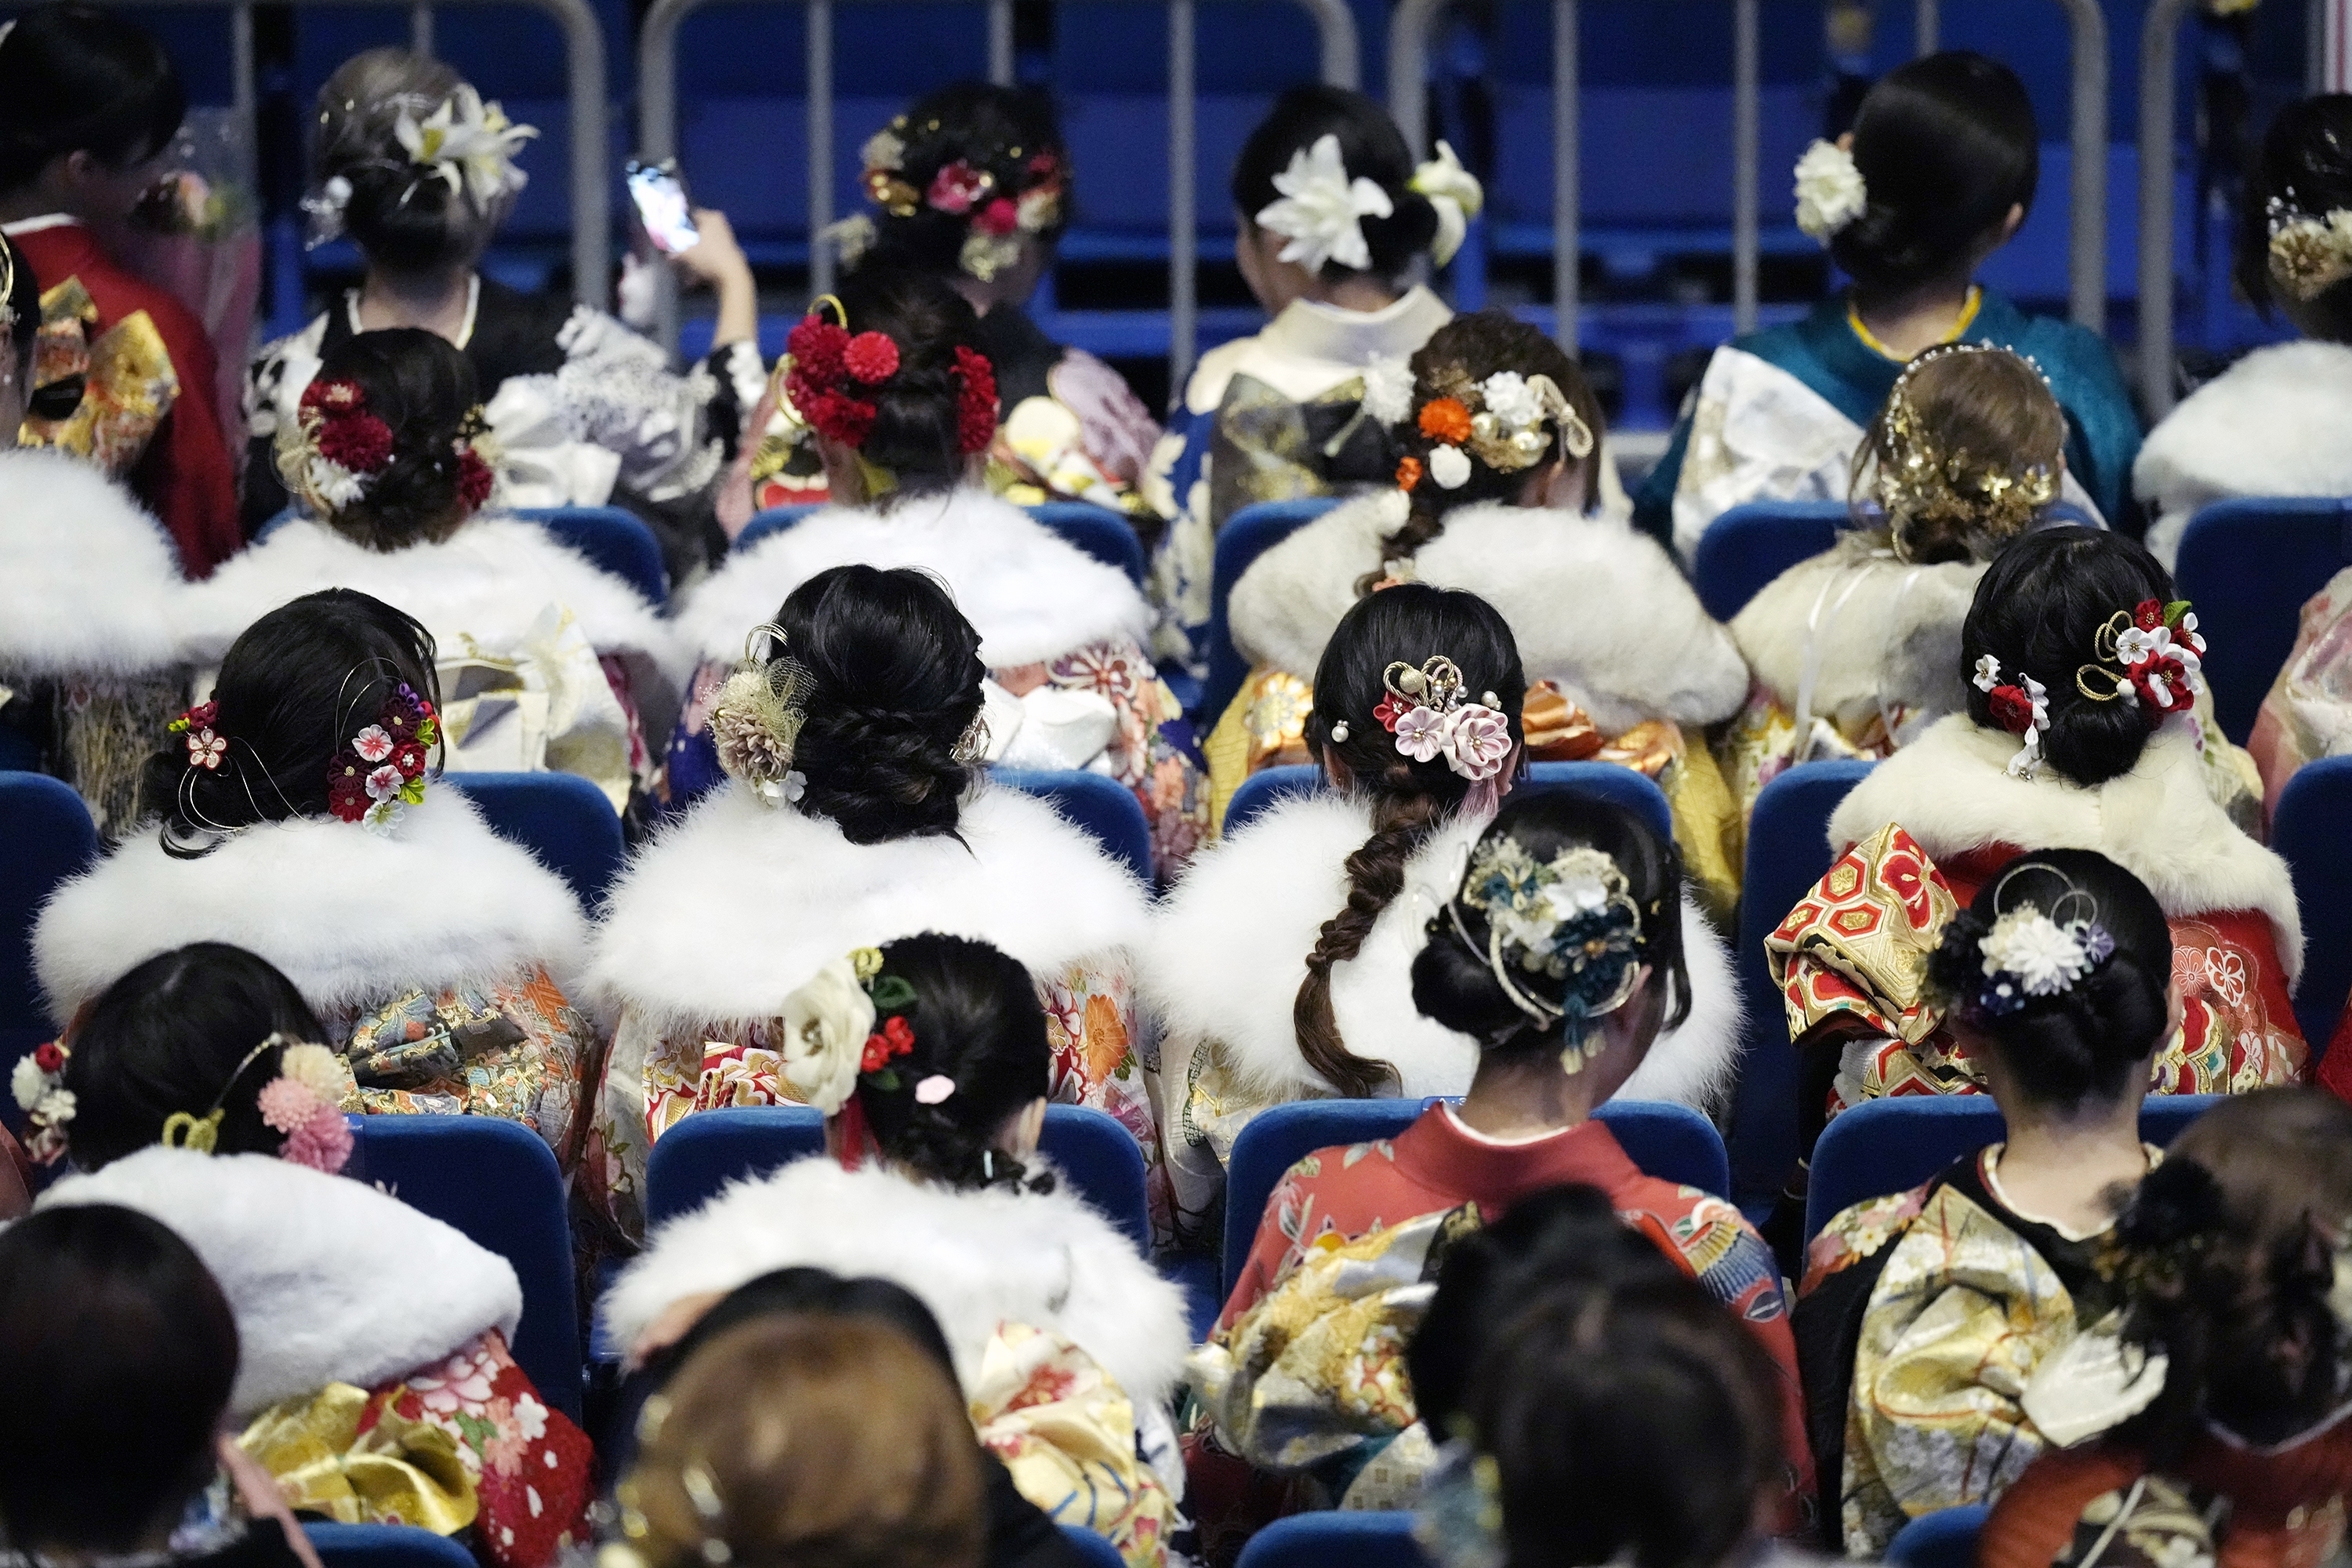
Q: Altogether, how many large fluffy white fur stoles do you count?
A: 12